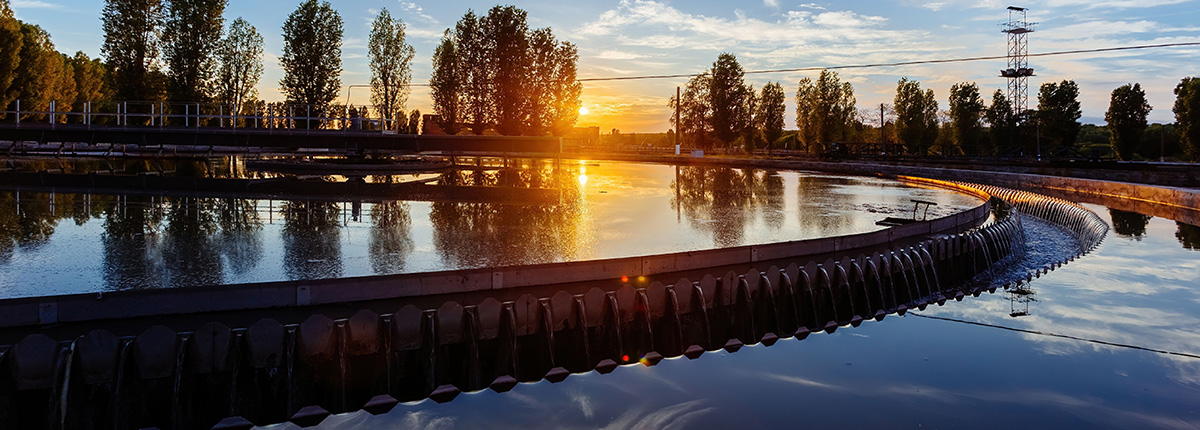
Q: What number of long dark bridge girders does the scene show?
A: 1